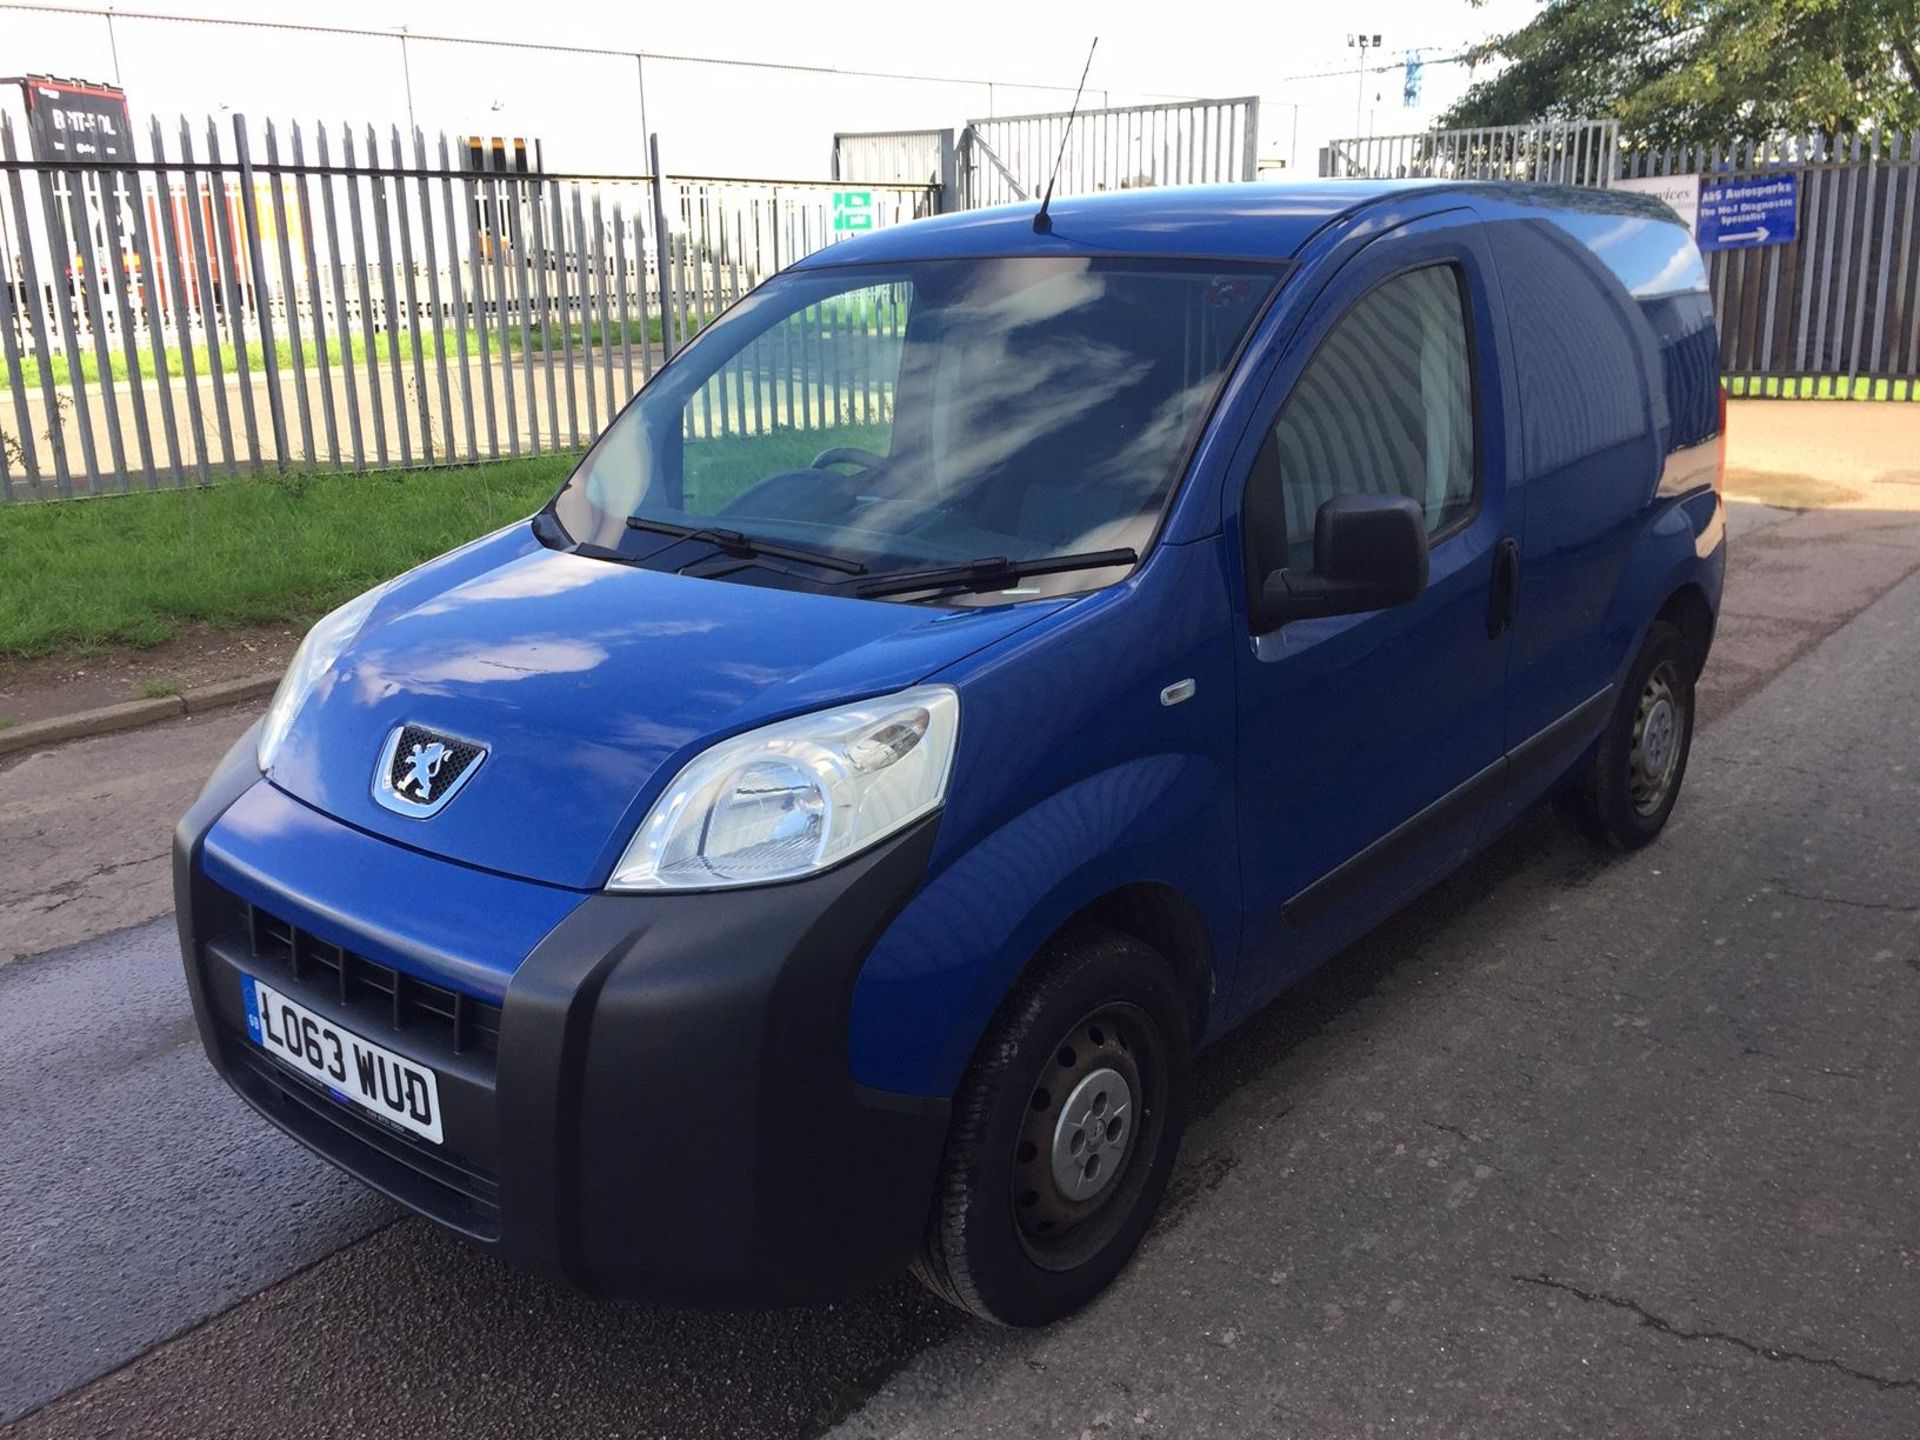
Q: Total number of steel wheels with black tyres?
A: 2